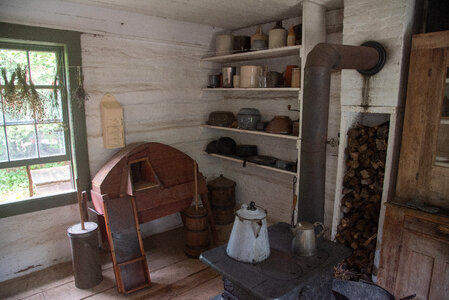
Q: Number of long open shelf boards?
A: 4